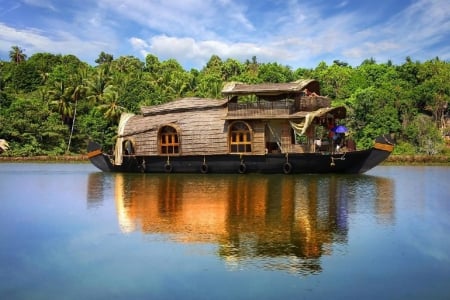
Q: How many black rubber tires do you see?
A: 5